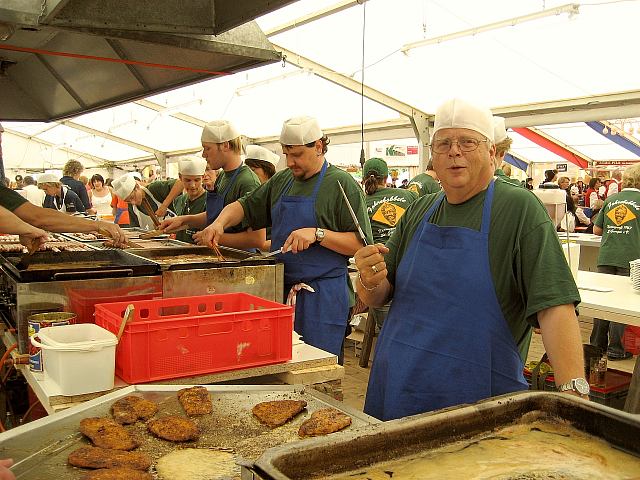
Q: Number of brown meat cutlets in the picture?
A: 8